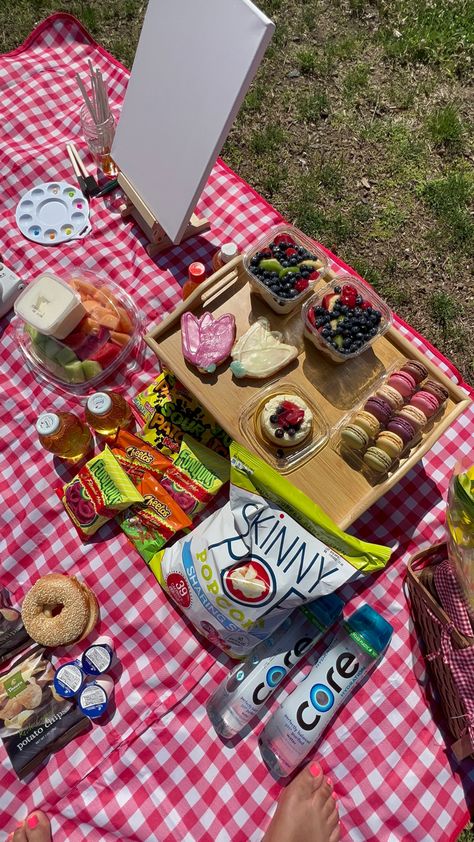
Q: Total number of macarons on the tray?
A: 12